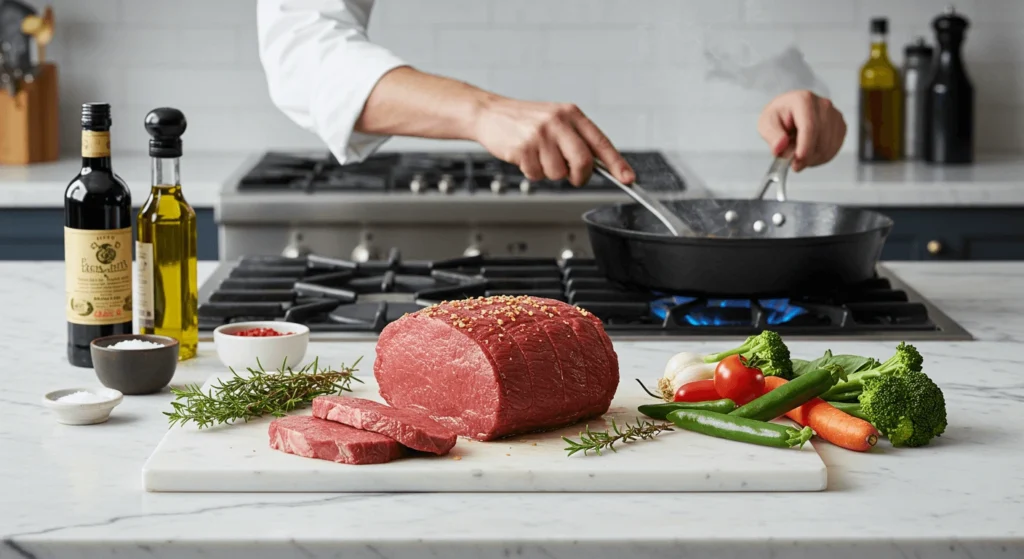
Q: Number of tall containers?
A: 5